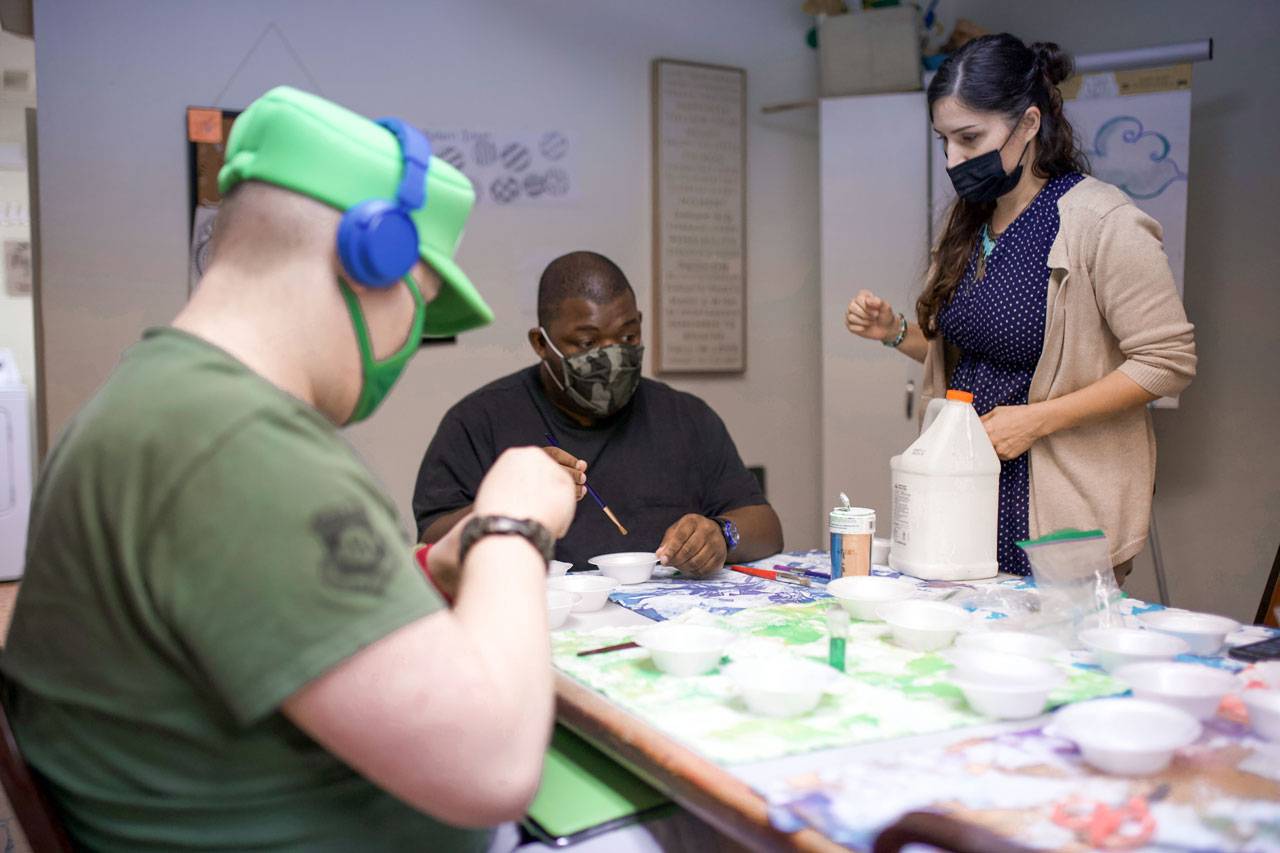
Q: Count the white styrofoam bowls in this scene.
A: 15